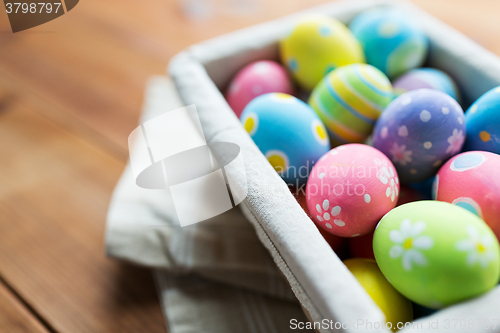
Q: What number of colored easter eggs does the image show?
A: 12